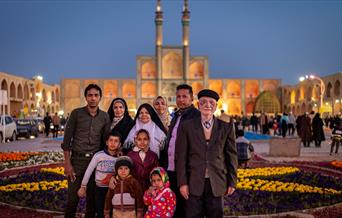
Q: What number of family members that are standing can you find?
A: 10